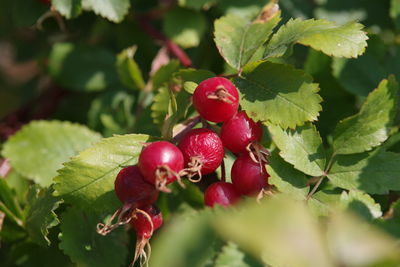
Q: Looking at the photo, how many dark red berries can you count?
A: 8